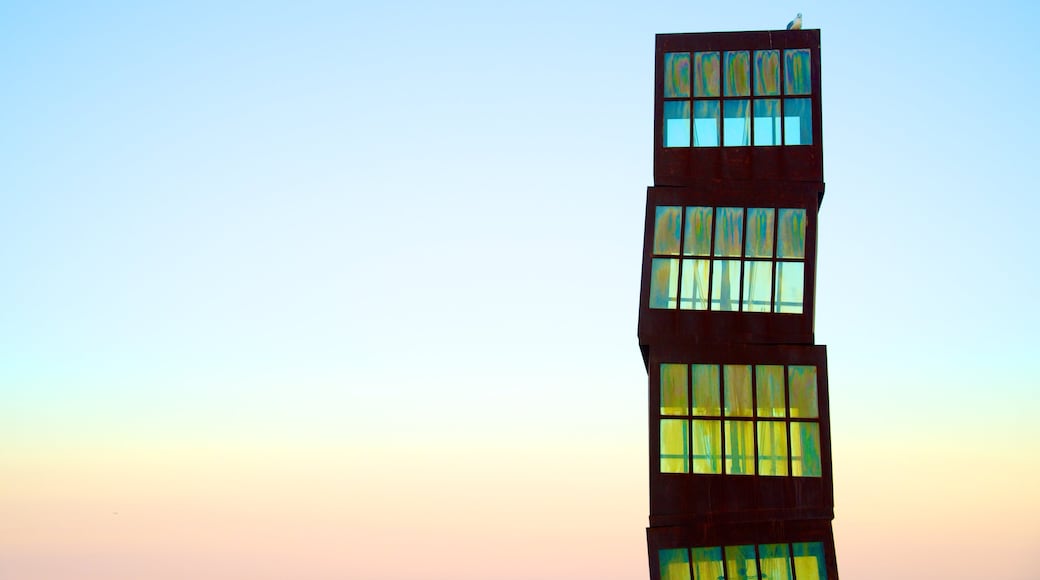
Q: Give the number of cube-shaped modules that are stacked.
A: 4